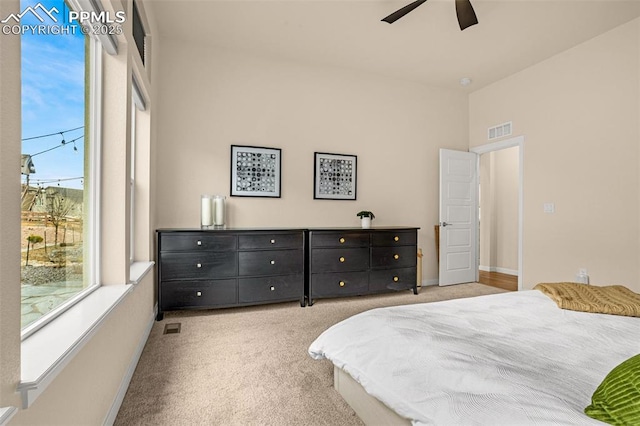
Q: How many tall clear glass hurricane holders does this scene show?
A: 2